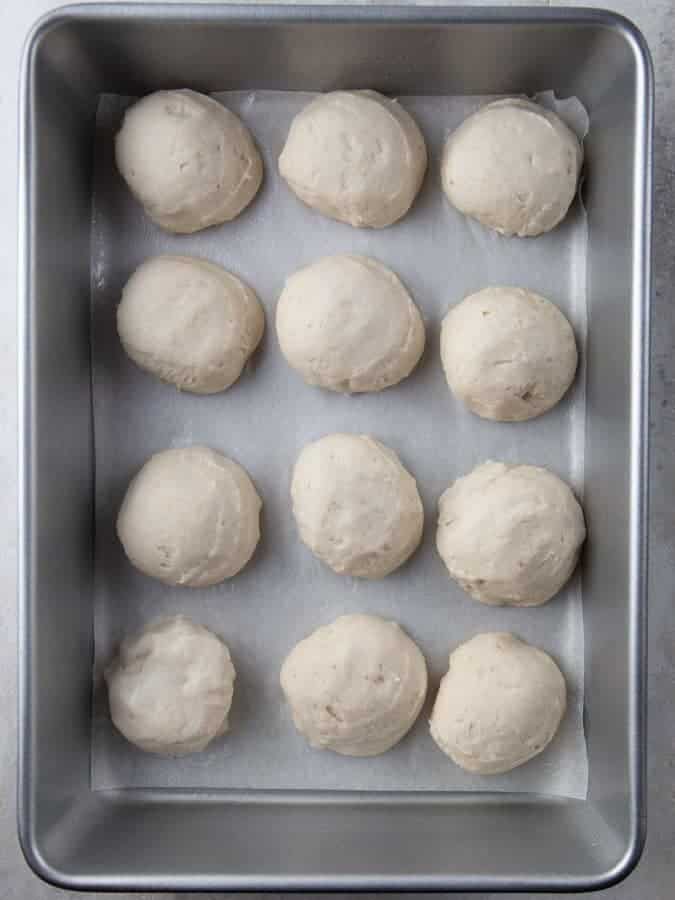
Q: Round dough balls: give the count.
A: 12